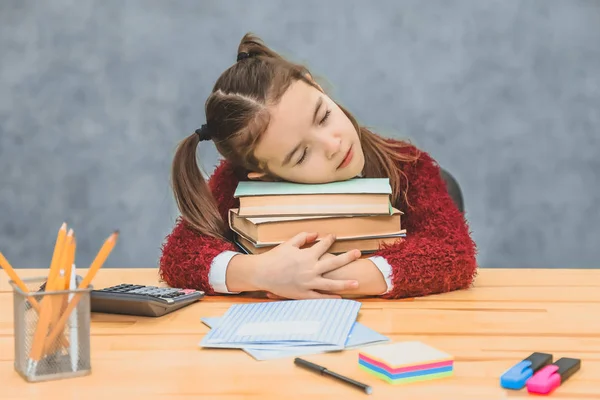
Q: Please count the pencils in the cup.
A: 5